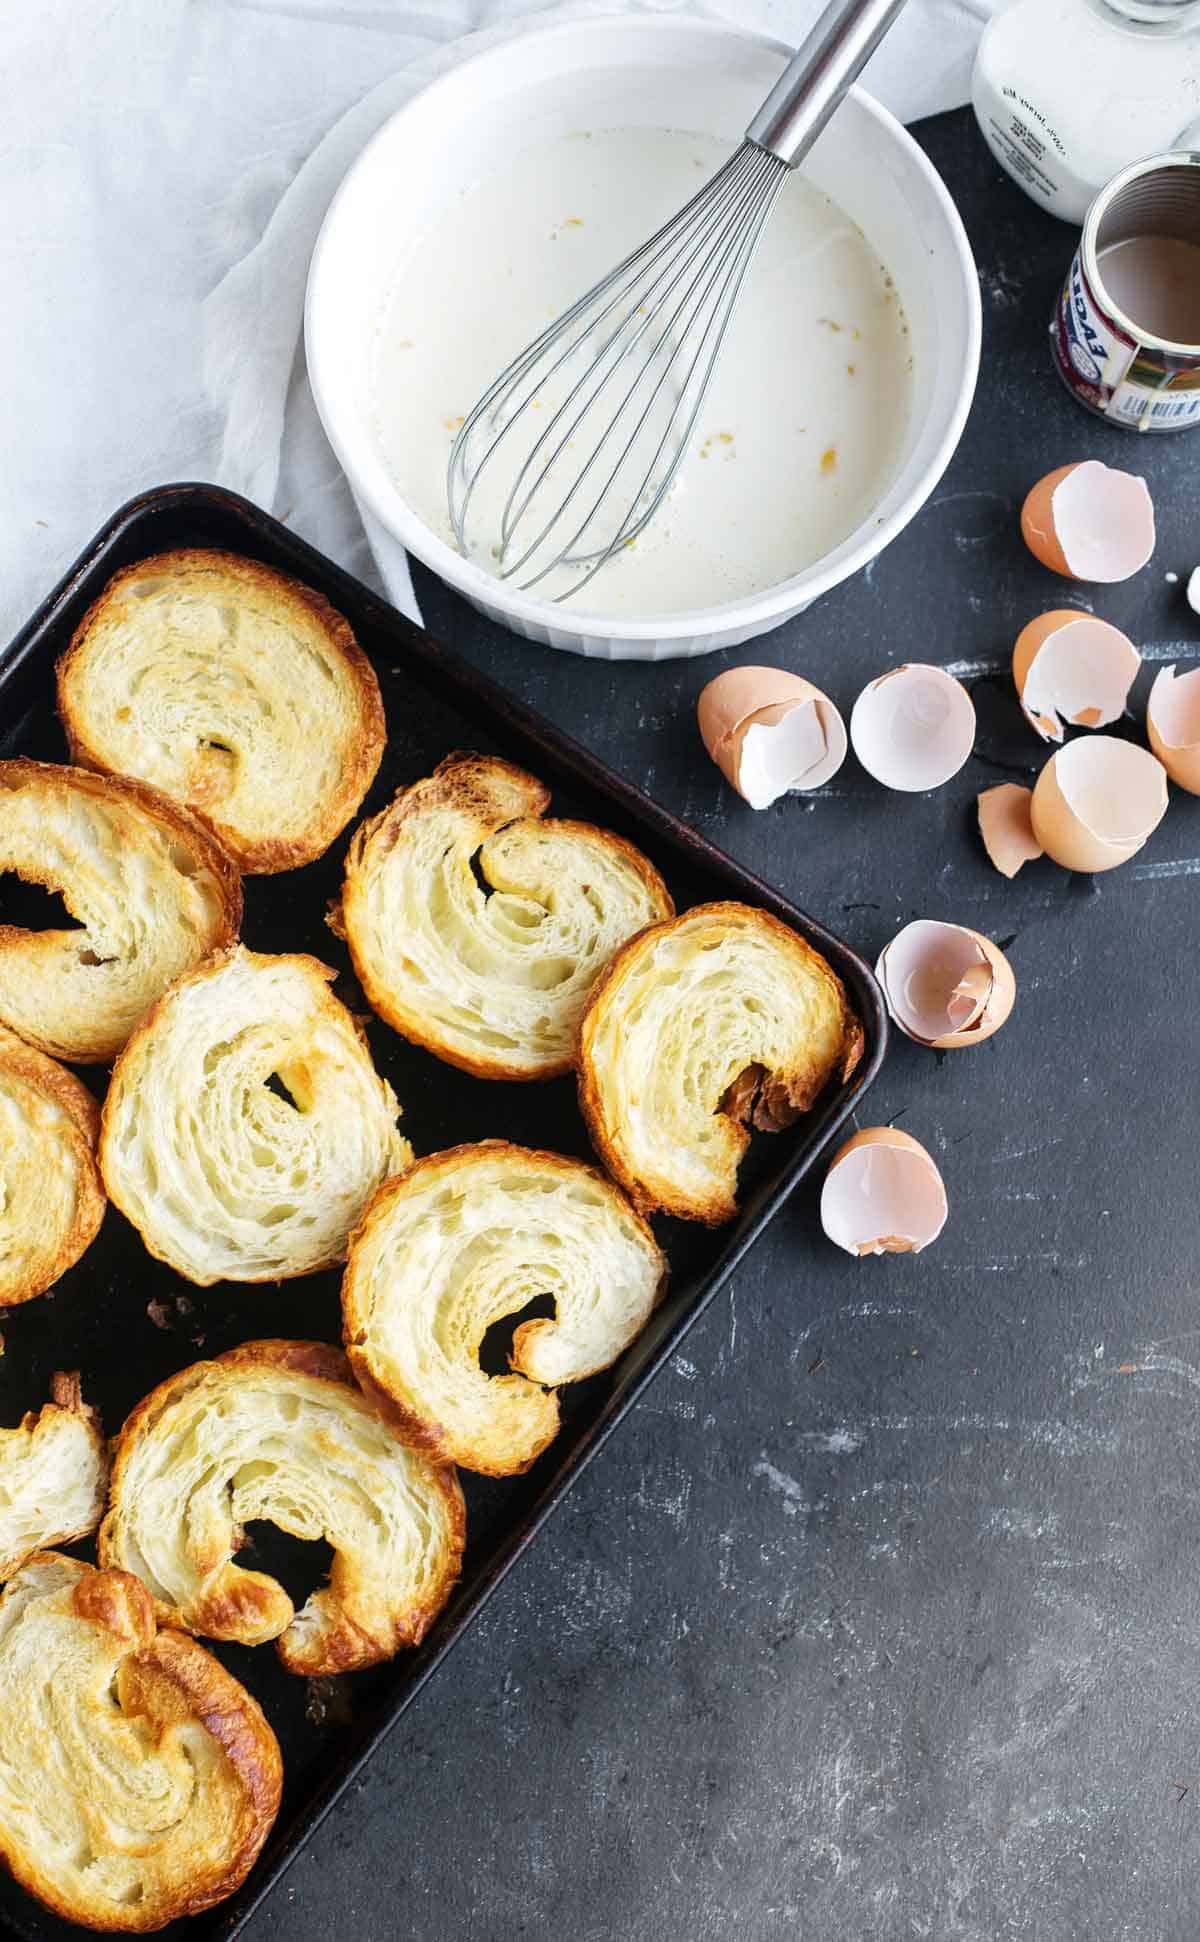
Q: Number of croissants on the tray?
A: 10